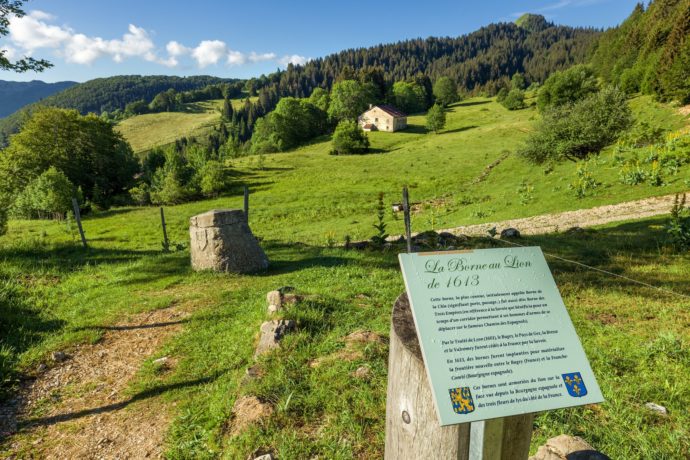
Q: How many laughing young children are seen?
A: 0